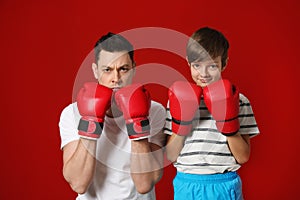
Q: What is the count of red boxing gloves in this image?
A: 4